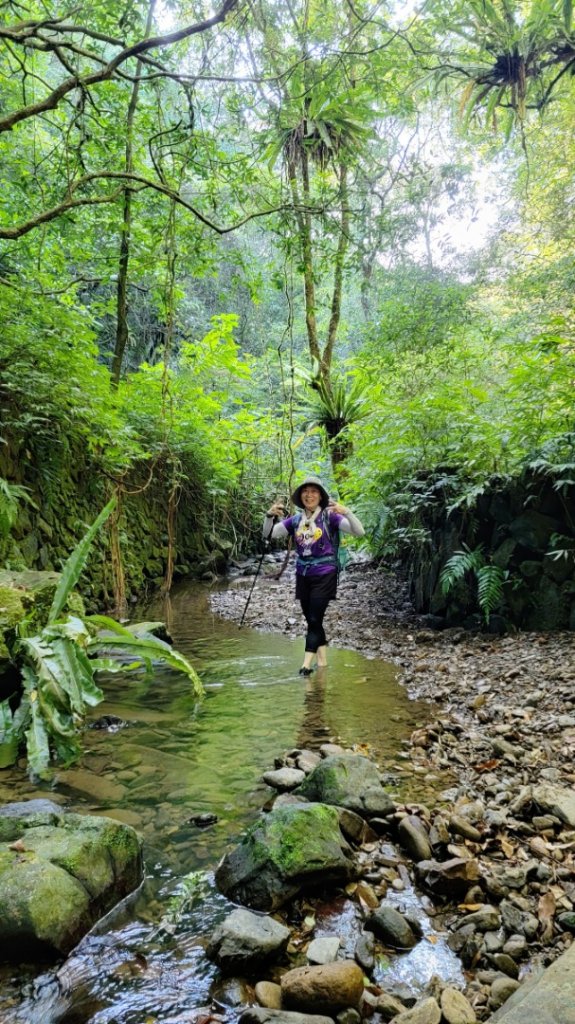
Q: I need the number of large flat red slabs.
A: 0